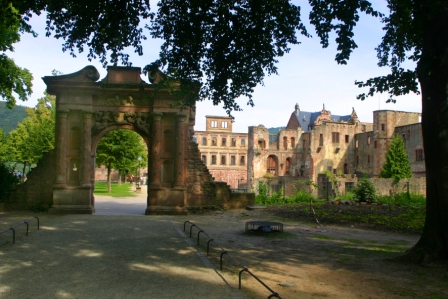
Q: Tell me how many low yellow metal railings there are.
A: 0